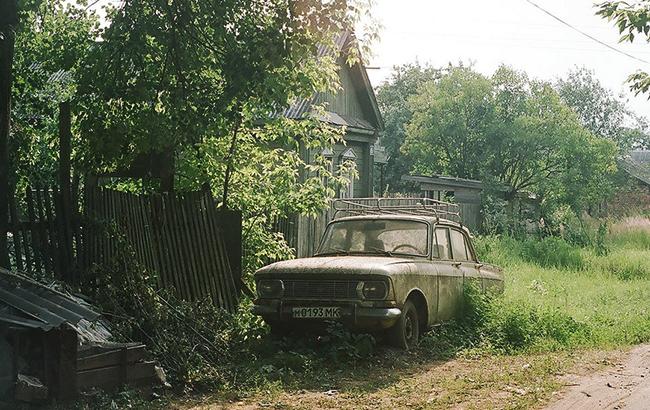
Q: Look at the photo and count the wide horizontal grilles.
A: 1